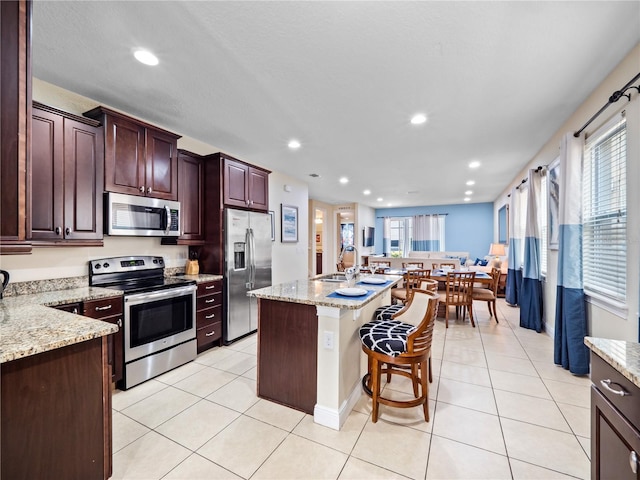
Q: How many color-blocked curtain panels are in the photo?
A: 5